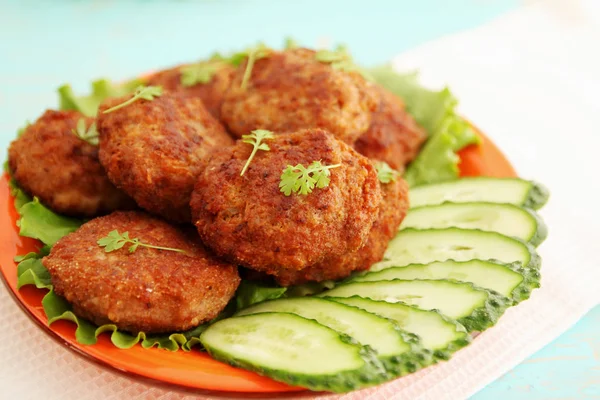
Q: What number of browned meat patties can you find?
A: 8